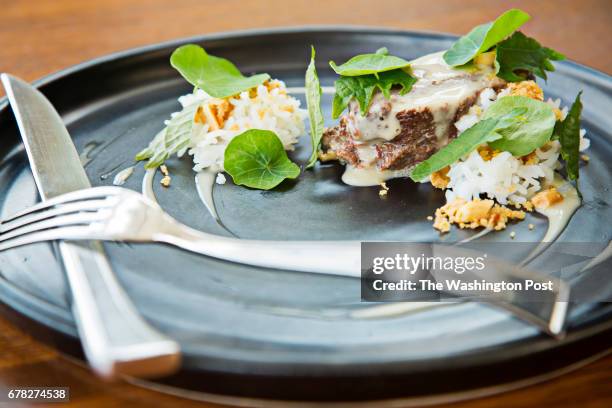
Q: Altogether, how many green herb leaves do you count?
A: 11